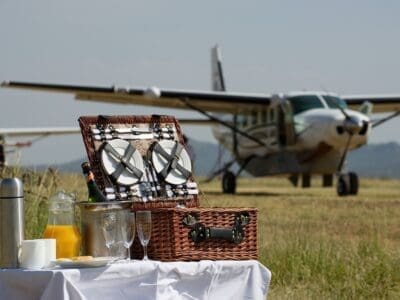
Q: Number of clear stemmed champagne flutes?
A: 3